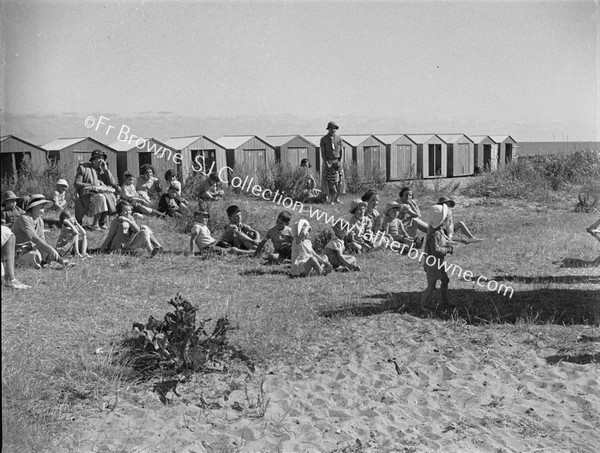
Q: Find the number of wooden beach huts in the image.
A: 13